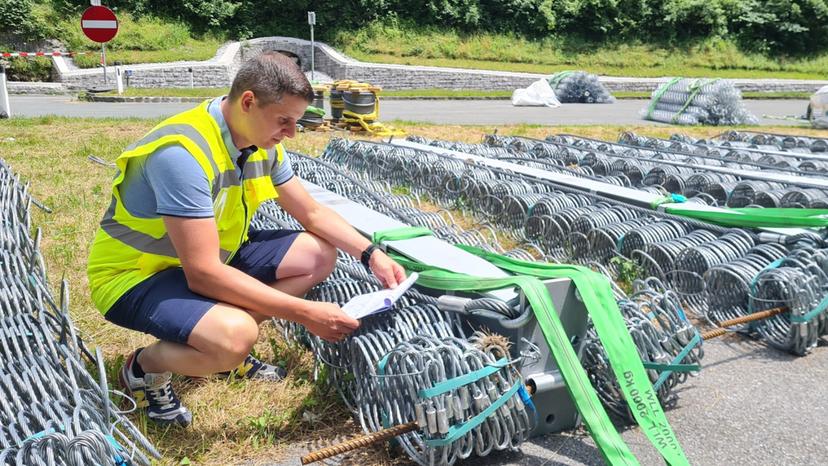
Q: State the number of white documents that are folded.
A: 1